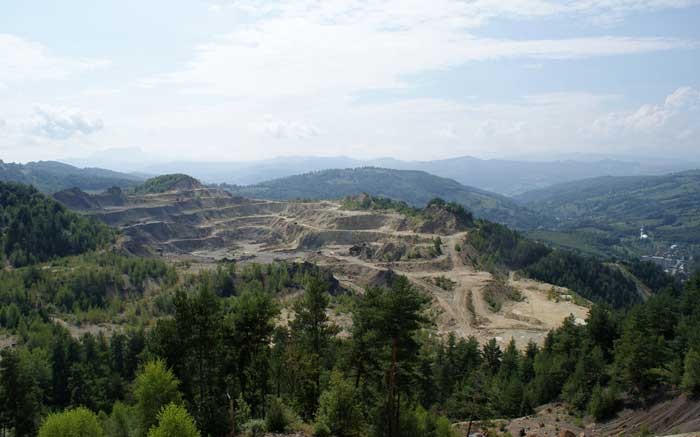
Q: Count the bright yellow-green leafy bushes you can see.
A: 3